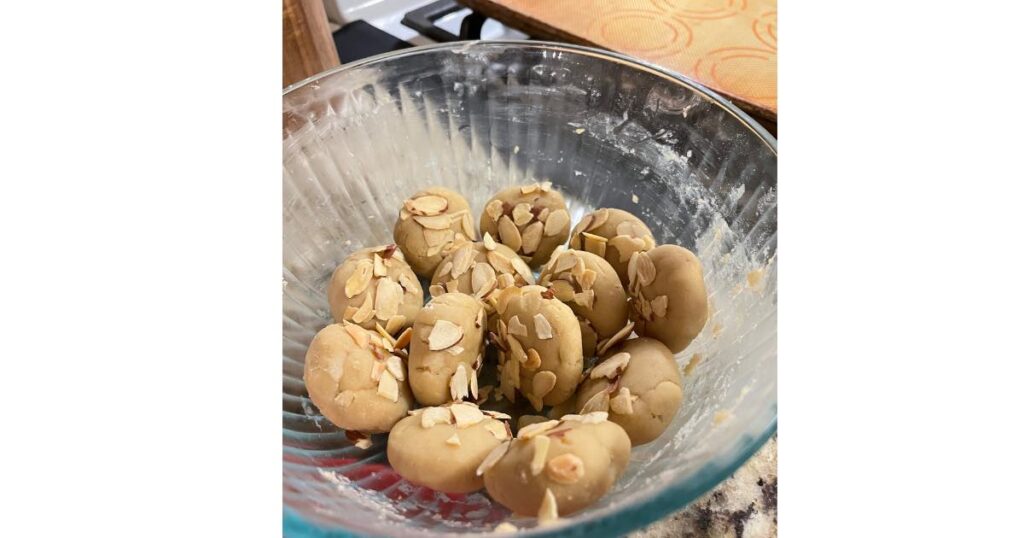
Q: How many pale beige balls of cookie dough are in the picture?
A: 13